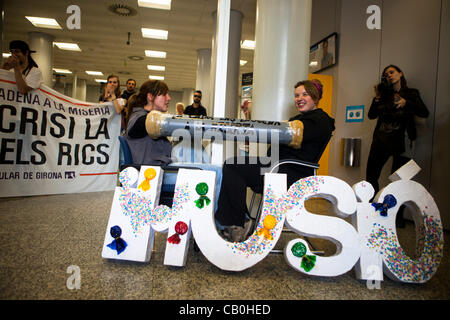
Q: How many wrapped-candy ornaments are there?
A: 7